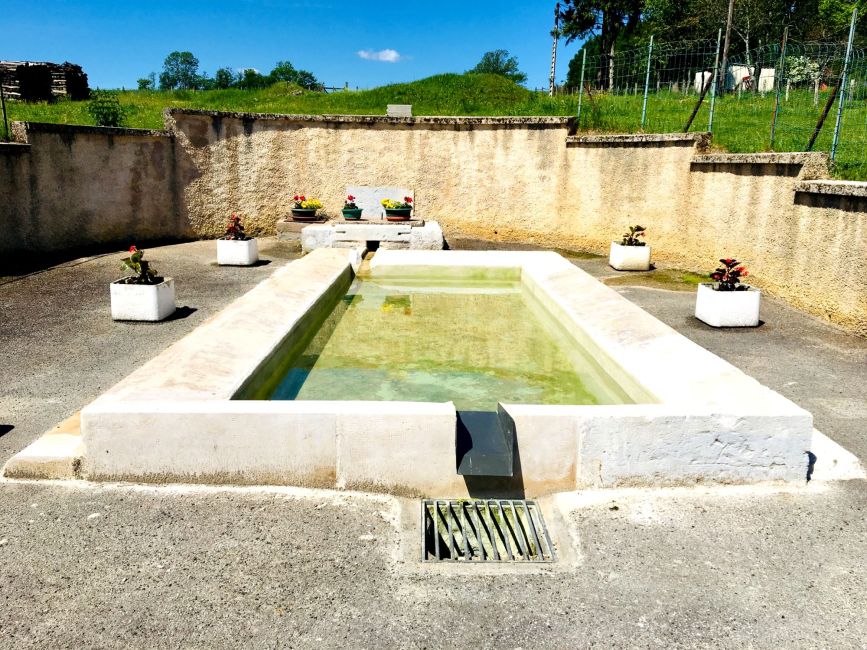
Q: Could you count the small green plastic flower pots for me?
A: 3